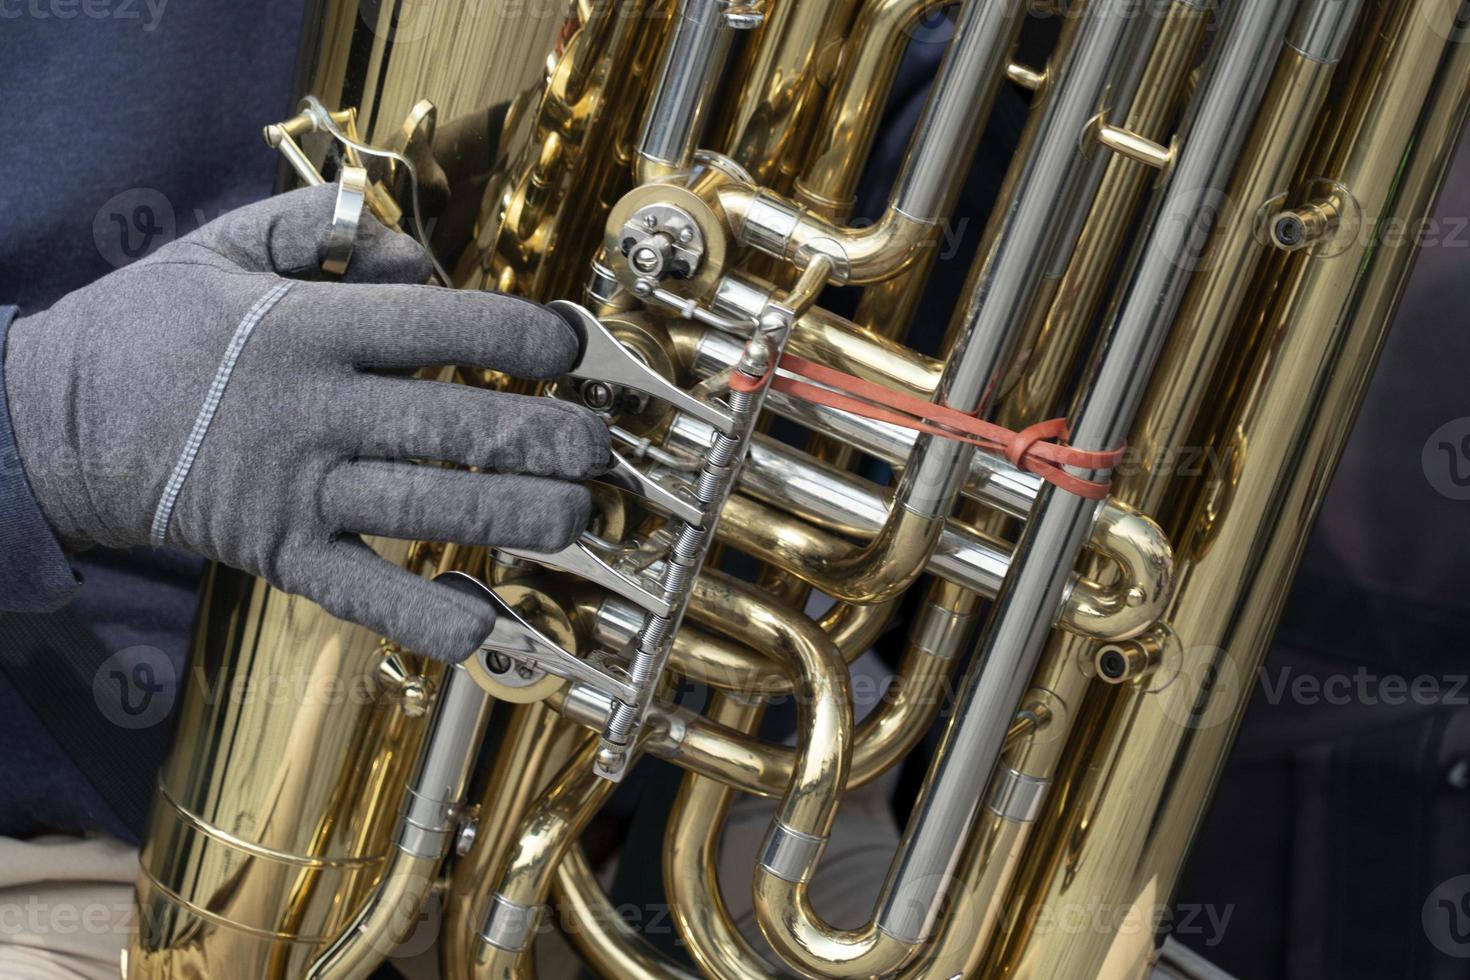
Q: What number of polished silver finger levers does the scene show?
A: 4